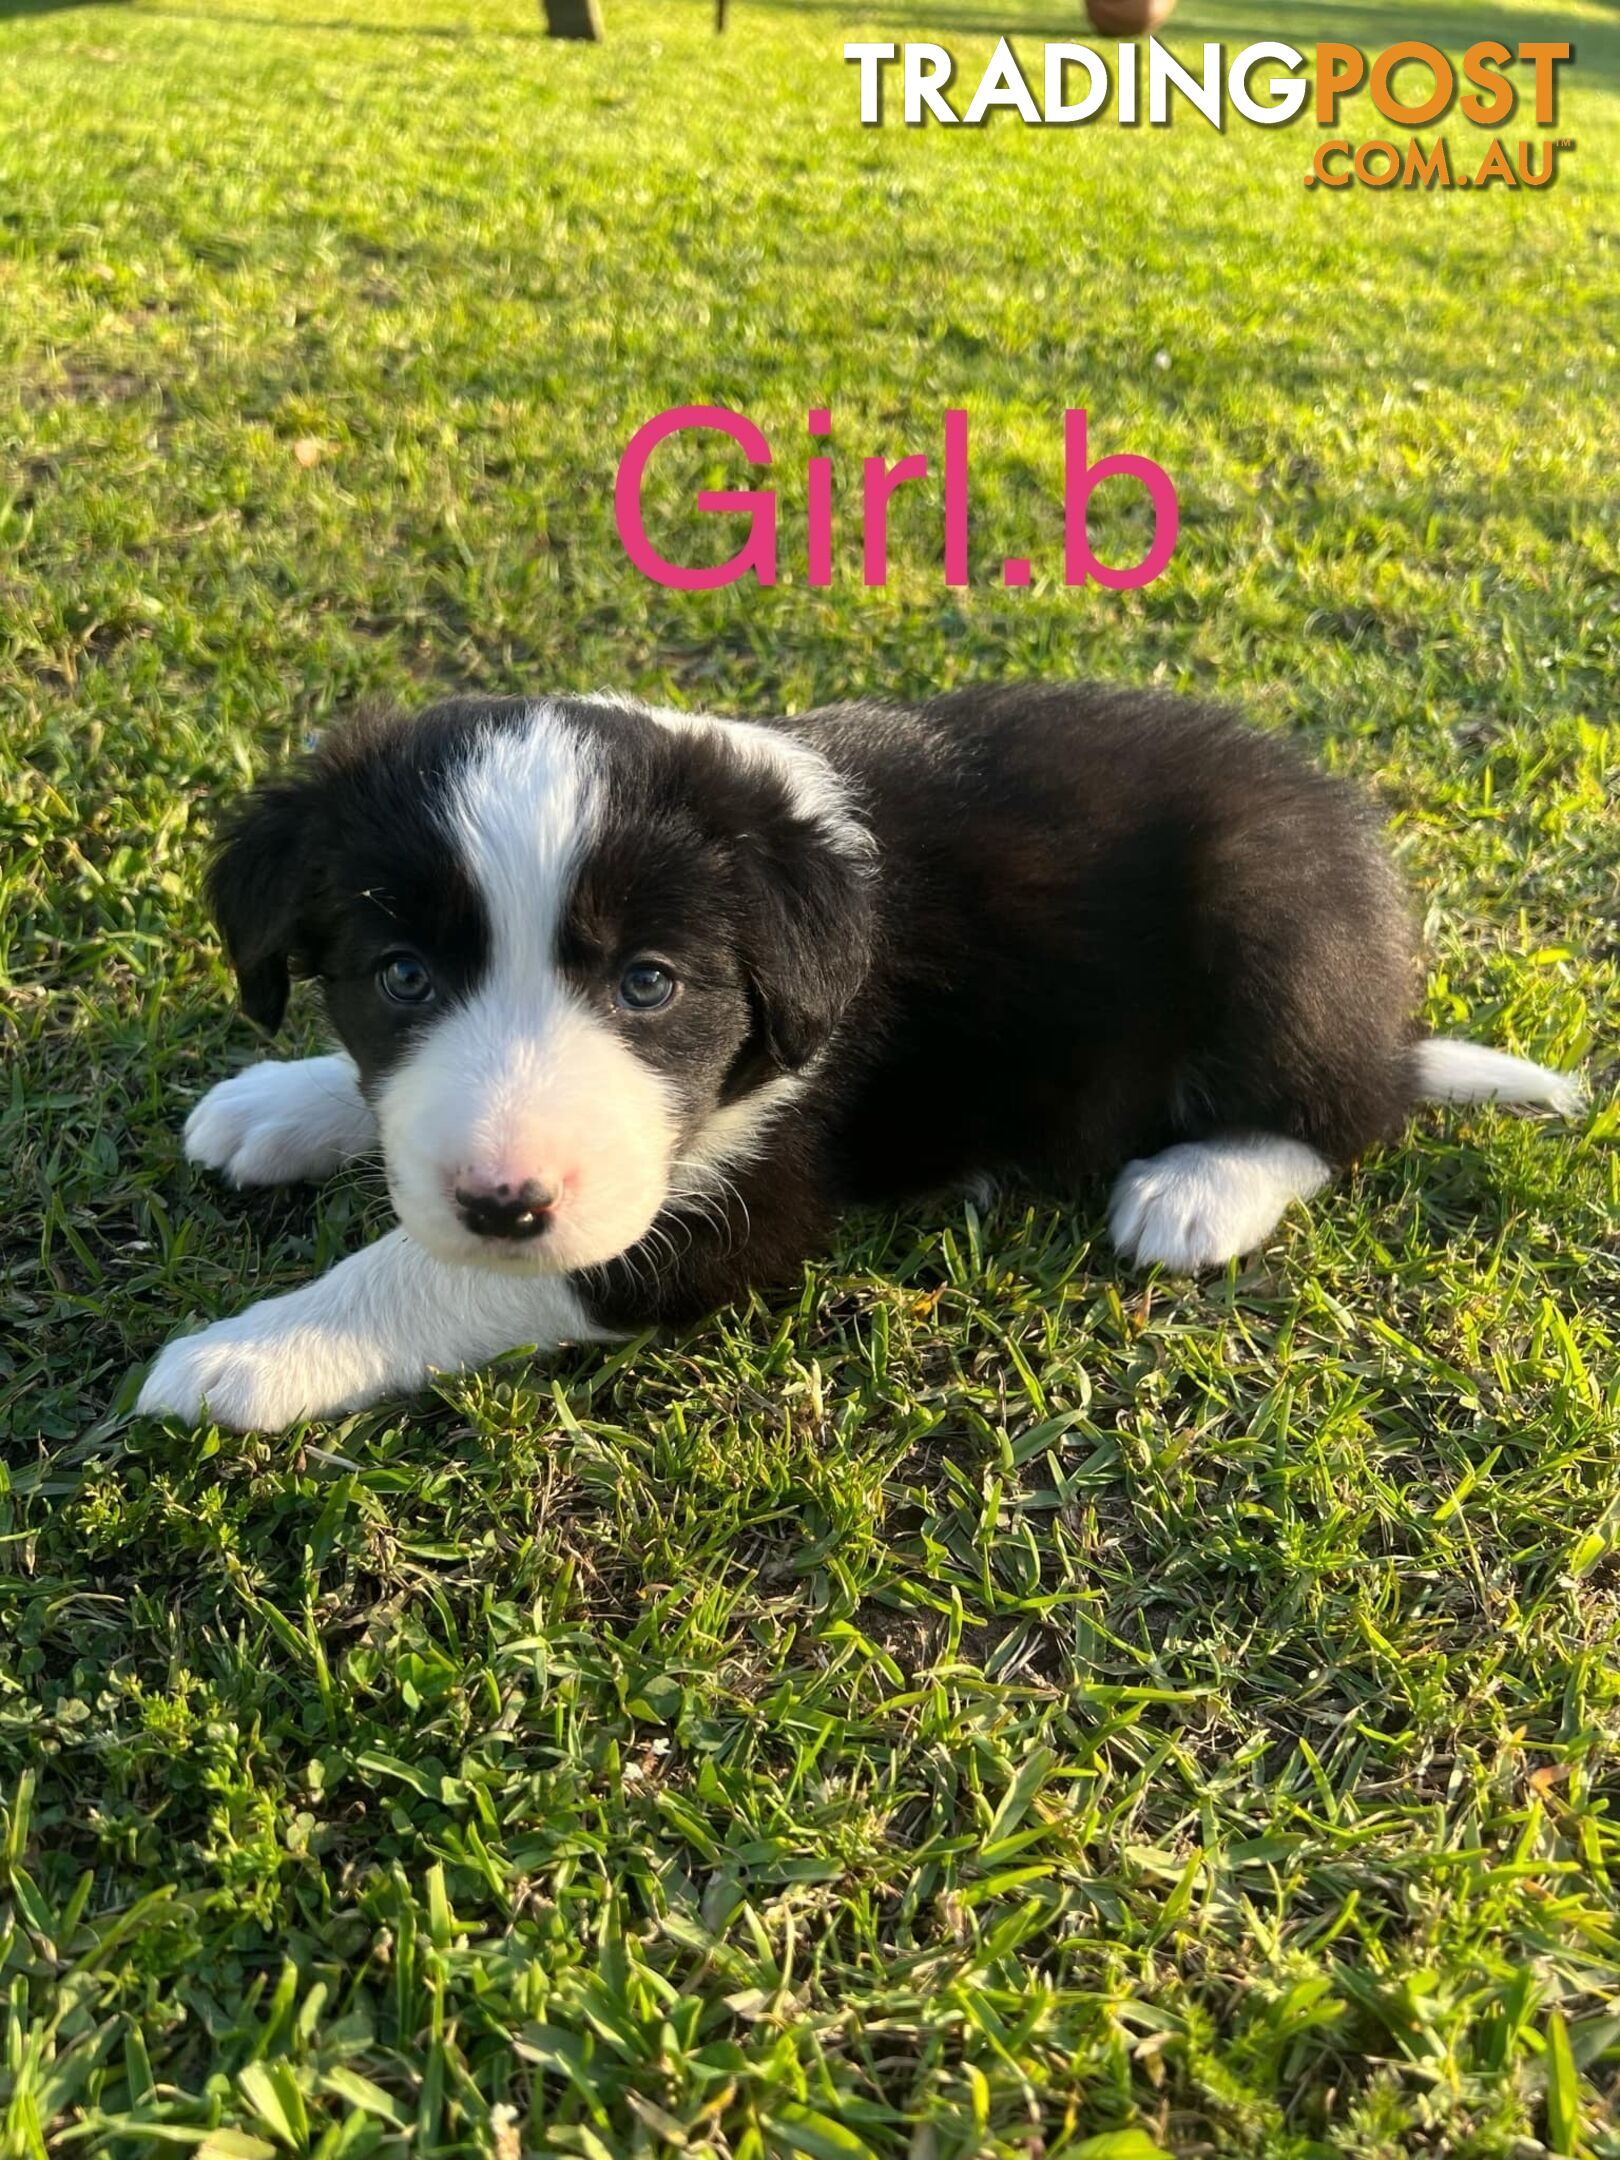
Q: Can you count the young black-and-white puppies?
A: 1